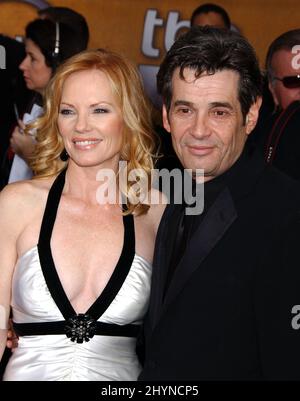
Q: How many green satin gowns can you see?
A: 0